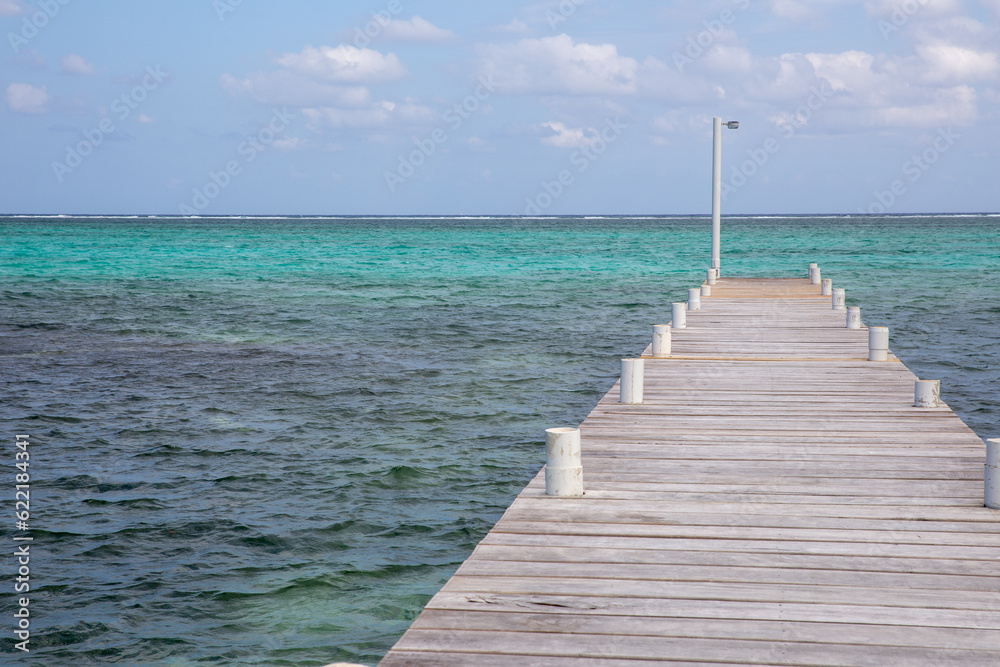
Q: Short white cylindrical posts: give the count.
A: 15